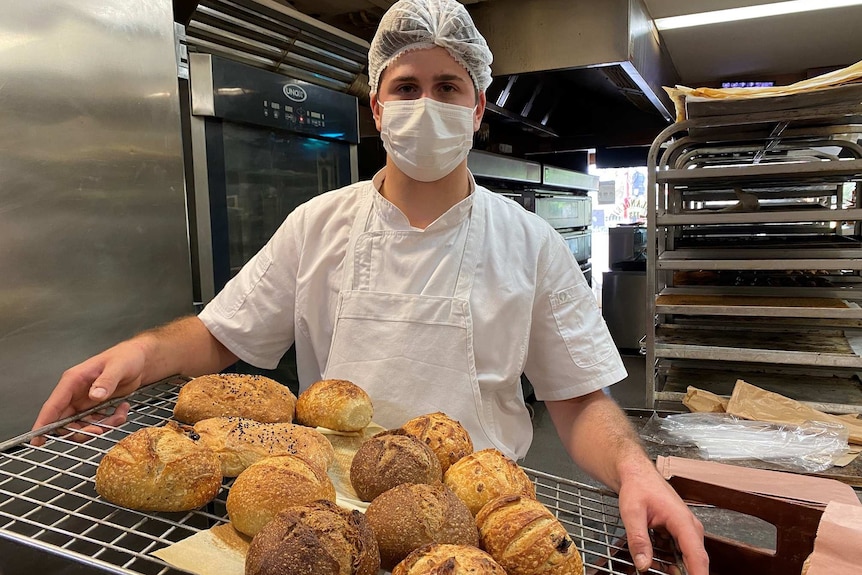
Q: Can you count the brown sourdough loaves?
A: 3